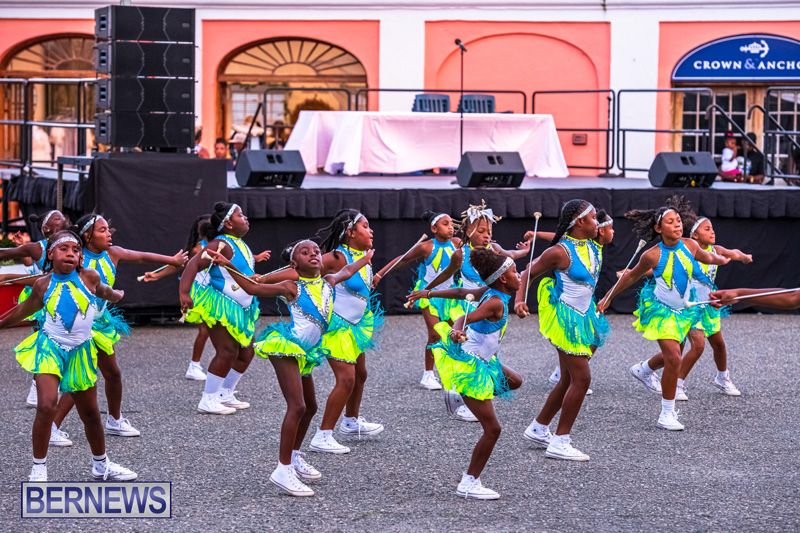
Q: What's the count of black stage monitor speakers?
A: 3